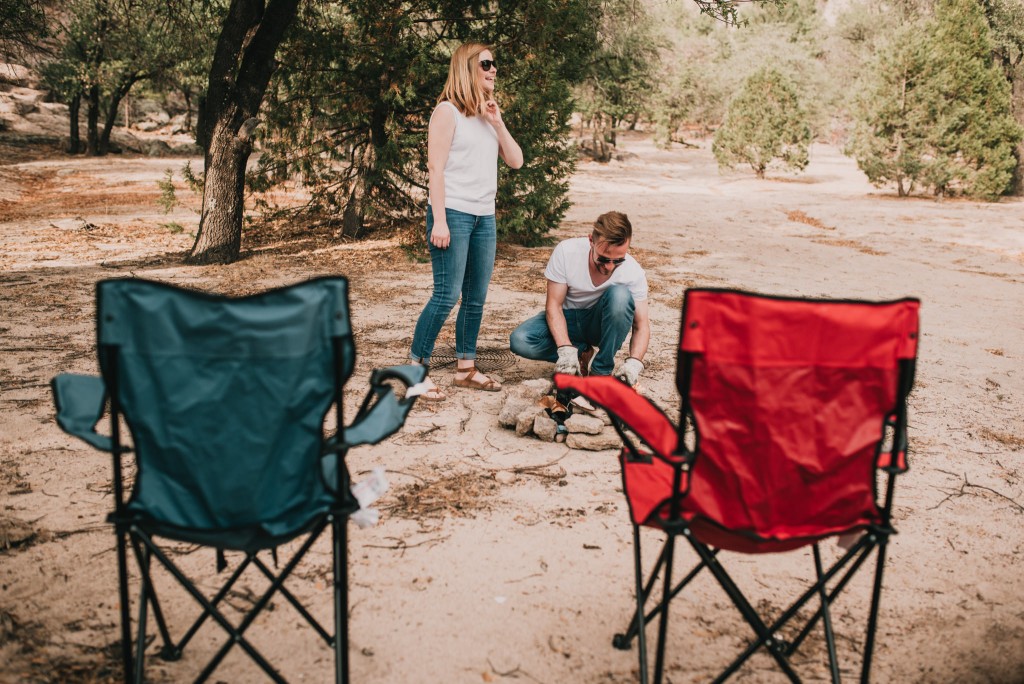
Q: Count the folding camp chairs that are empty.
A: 2